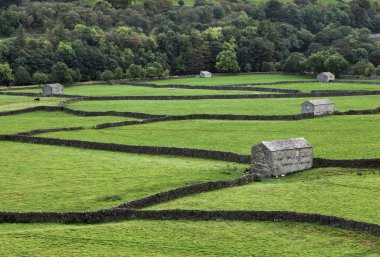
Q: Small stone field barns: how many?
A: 5